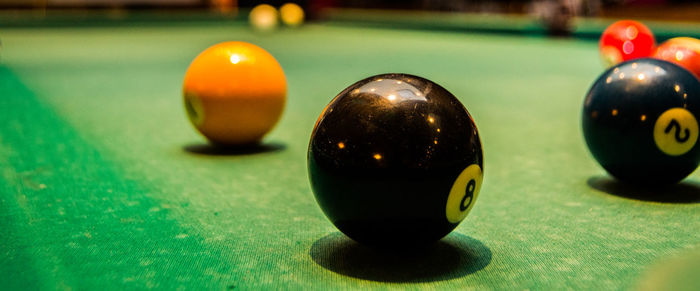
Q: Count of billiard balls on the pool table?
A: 7